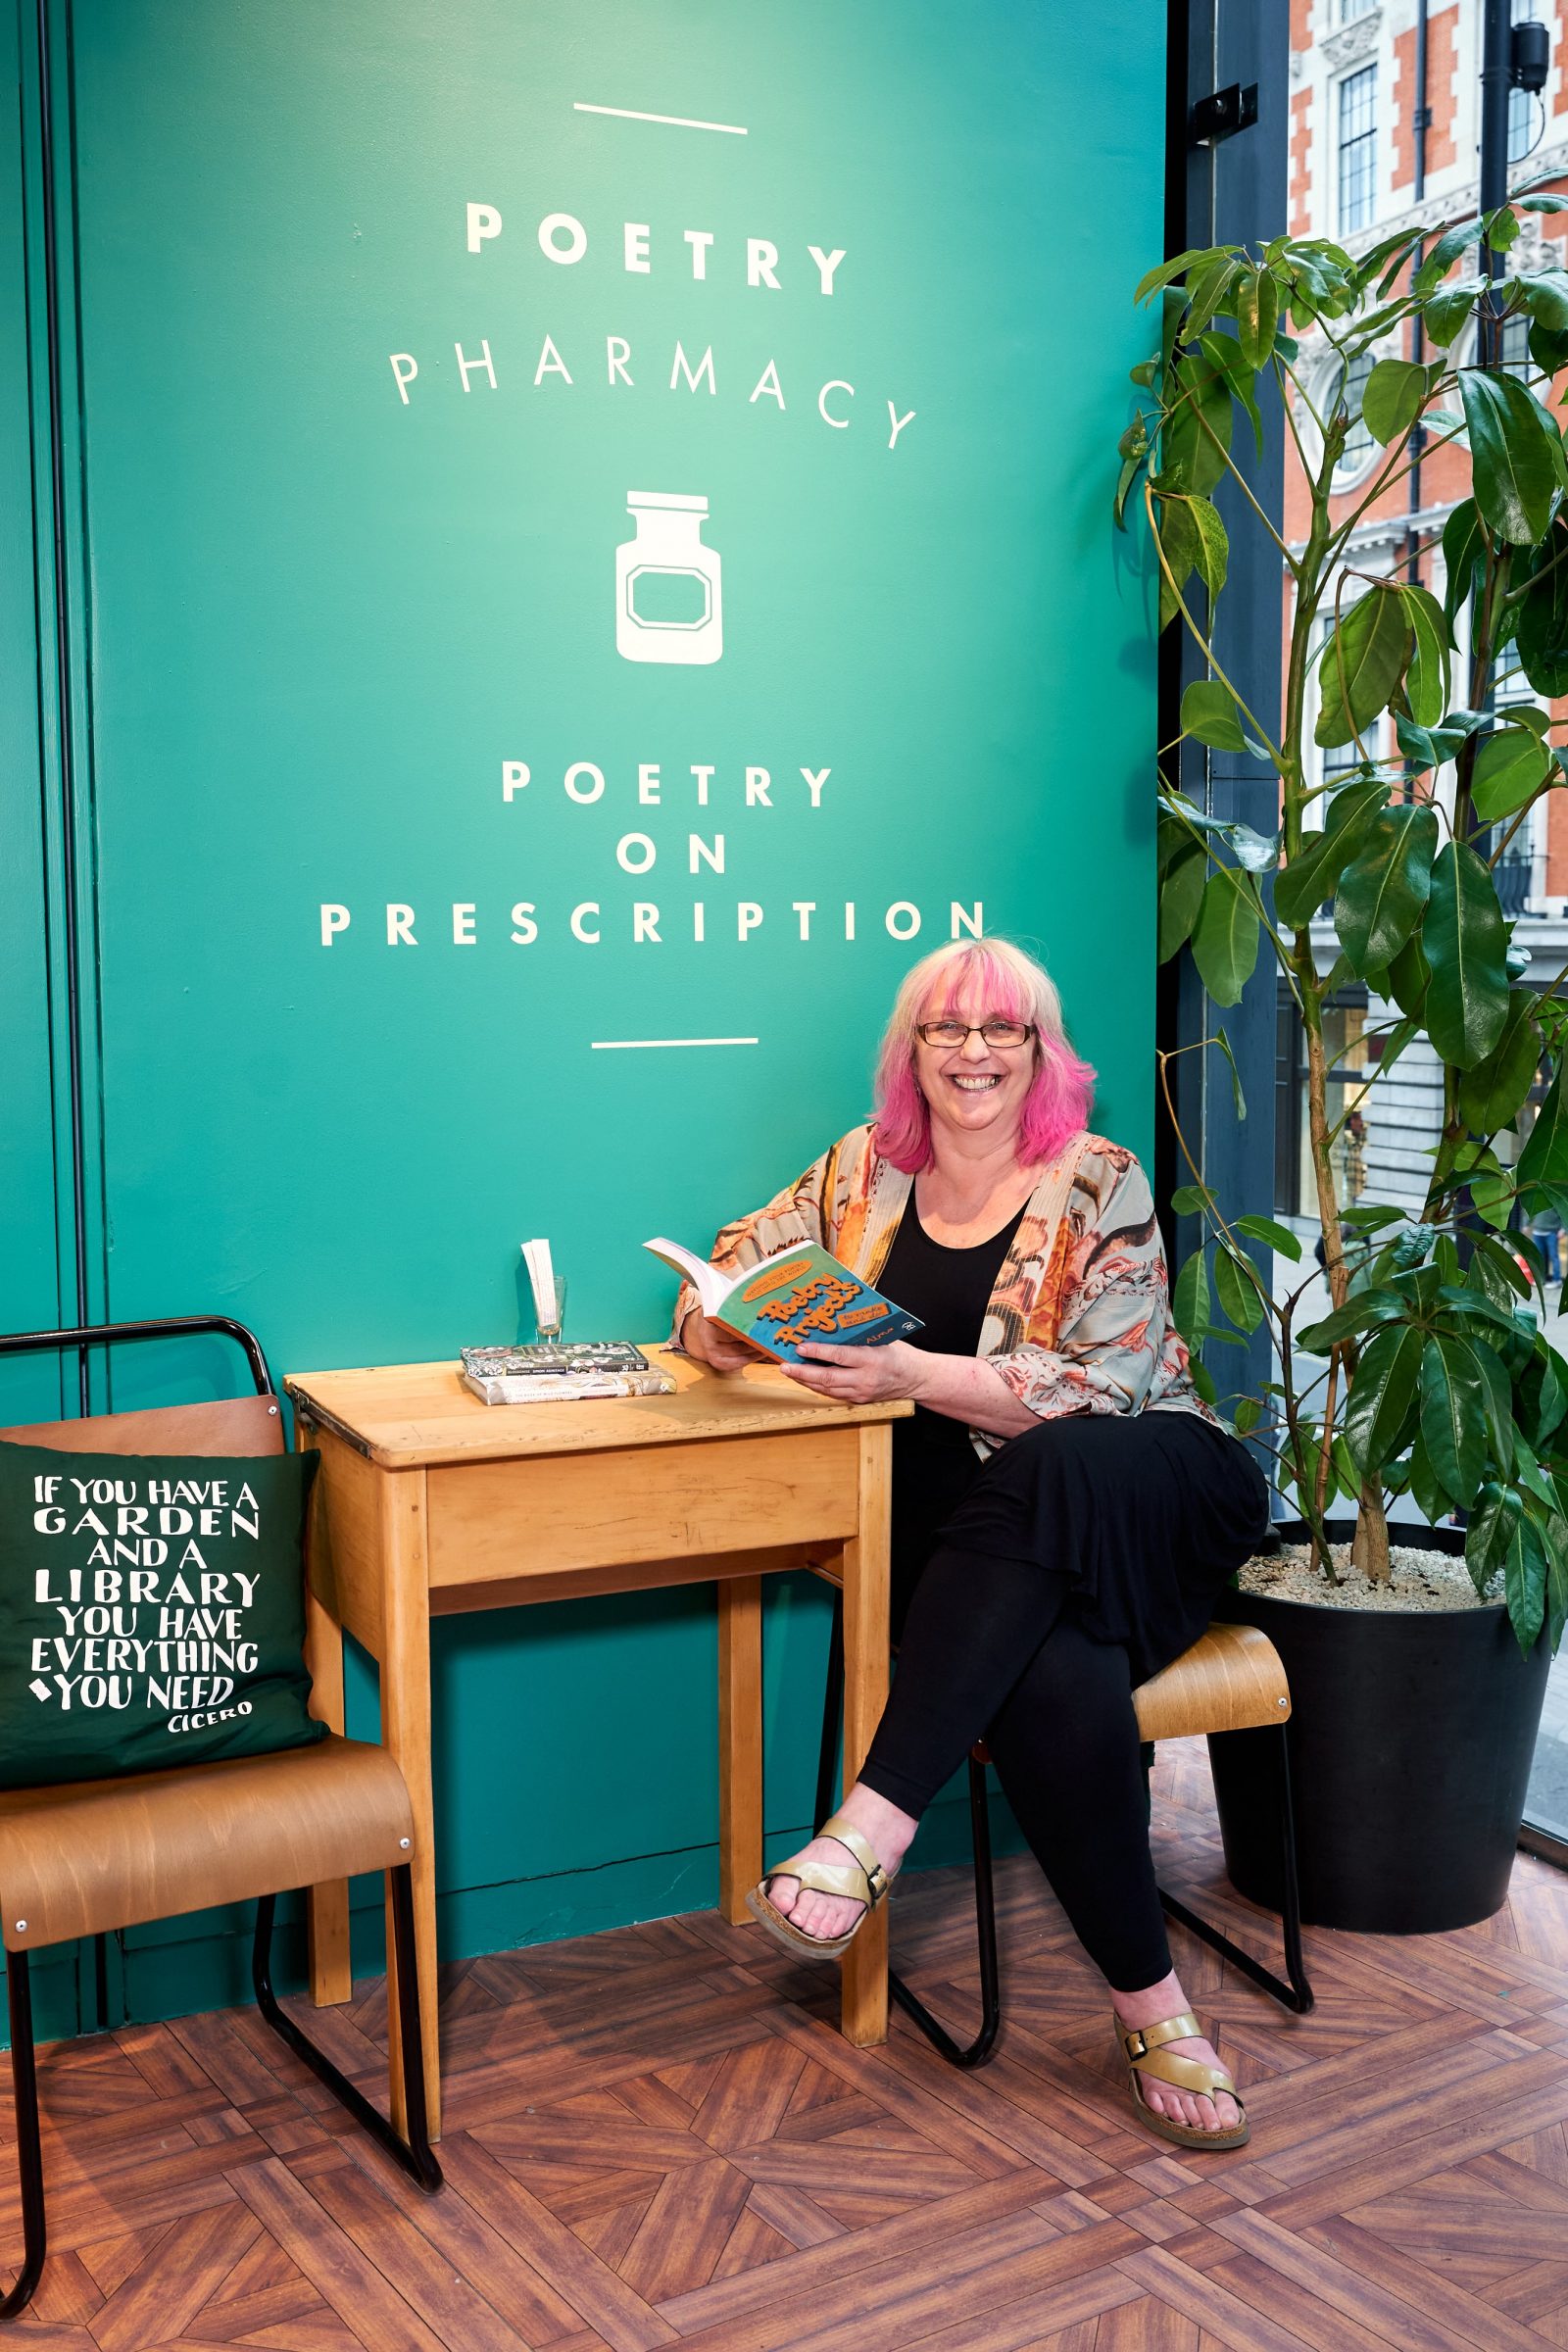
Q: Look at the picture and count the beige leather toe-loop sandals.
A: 2